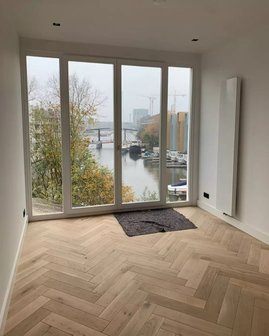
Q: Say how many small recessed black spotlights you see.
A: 2